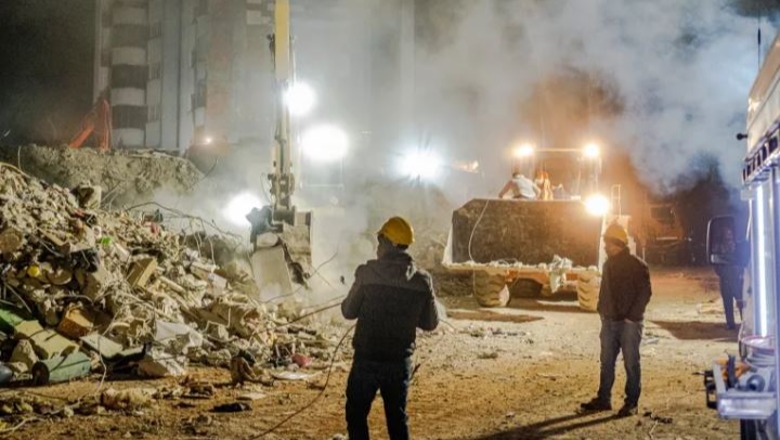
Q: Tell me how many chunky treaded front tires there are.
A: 2